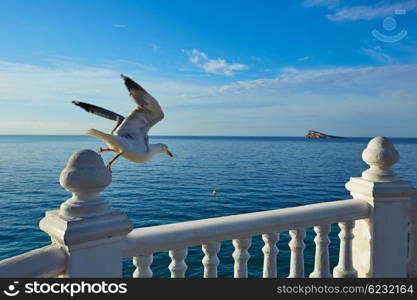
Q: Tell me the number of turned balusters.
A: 8